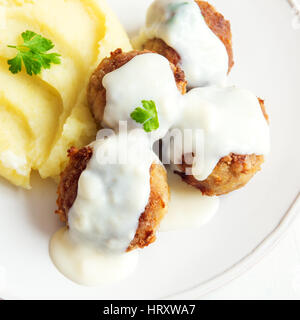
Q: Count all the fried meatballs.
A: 4